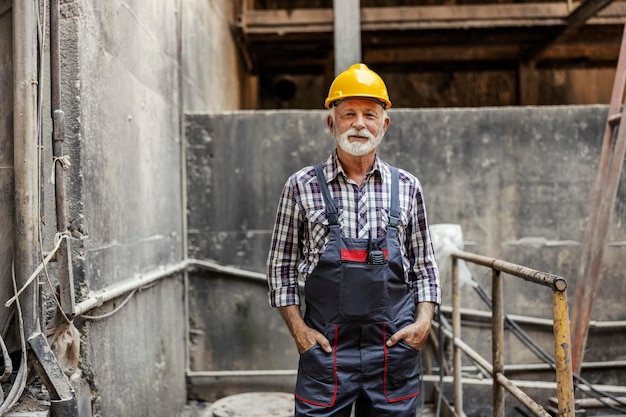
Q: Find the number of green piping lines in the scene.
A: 0